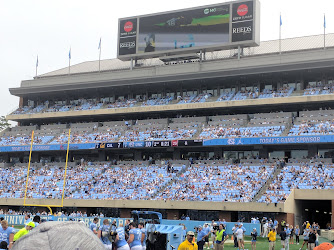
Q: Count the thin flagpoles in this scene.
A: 5